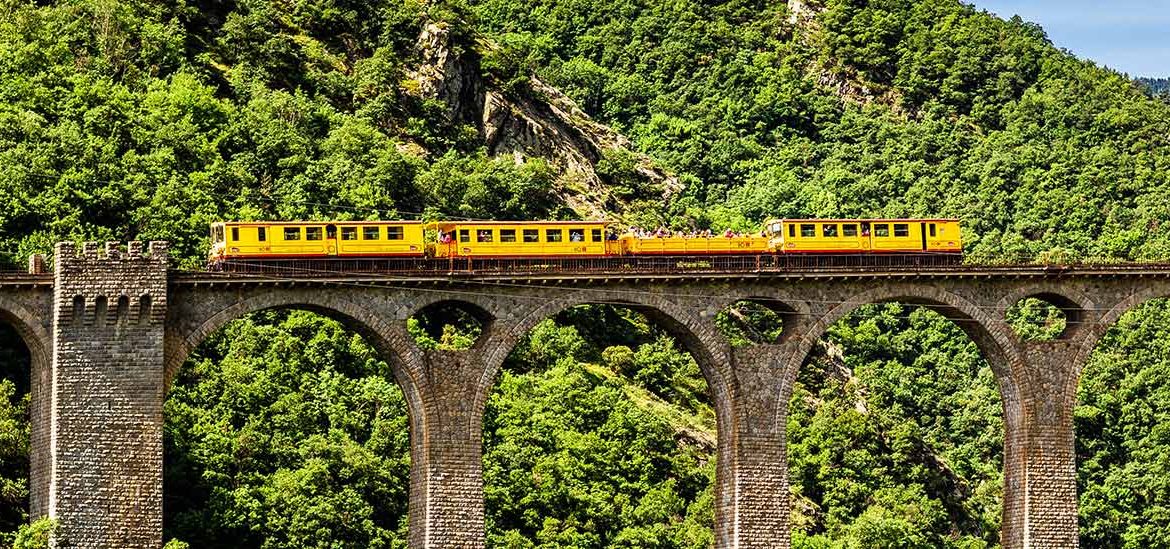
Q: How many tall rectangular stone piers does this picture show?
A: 4